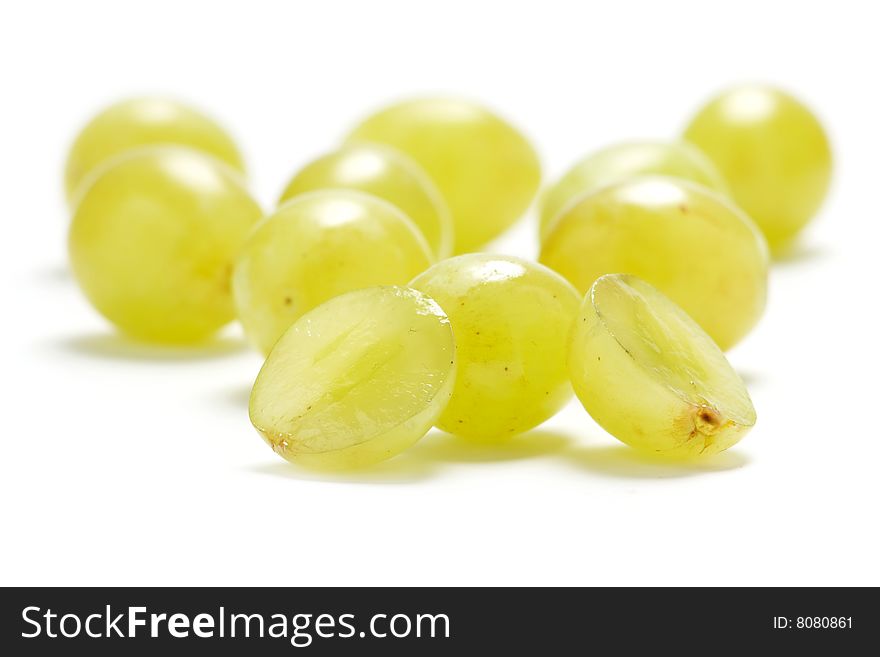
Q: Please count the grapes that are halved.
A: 2